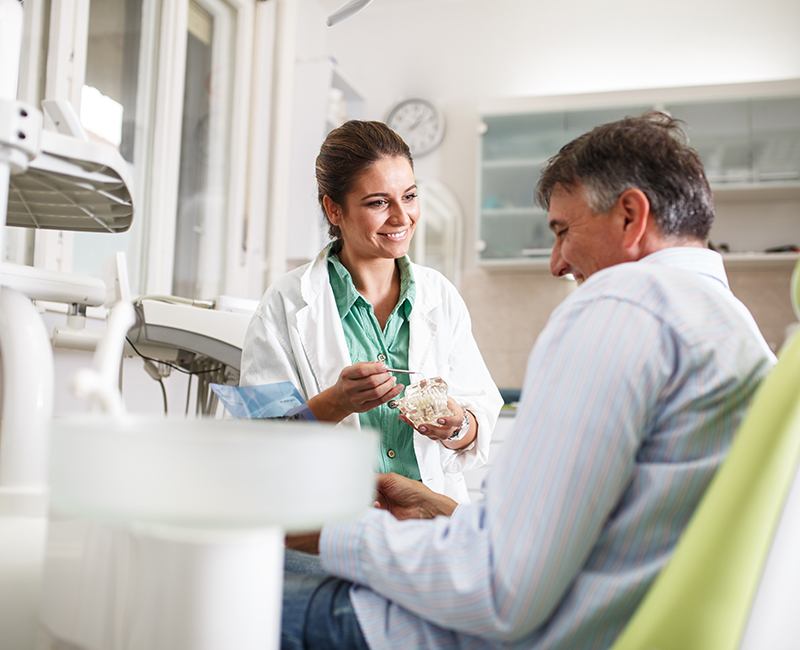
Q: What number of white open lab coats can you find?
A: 1